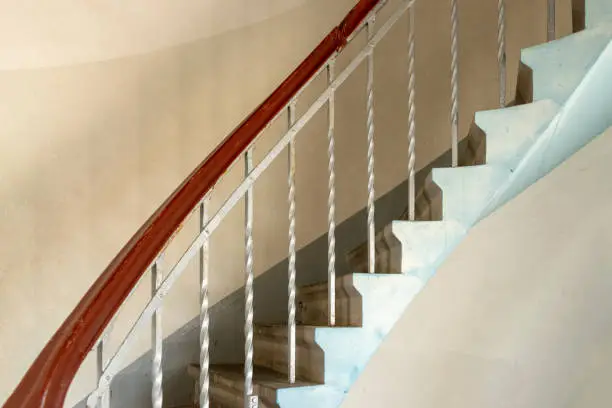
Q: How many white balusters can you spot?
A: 11